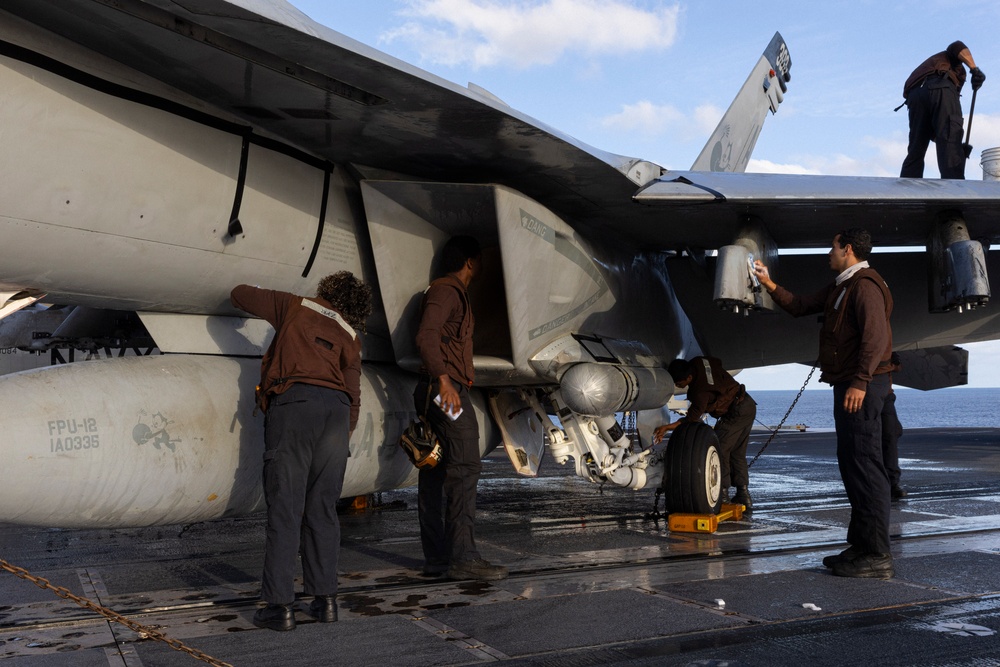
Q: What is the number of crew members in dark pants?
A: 6